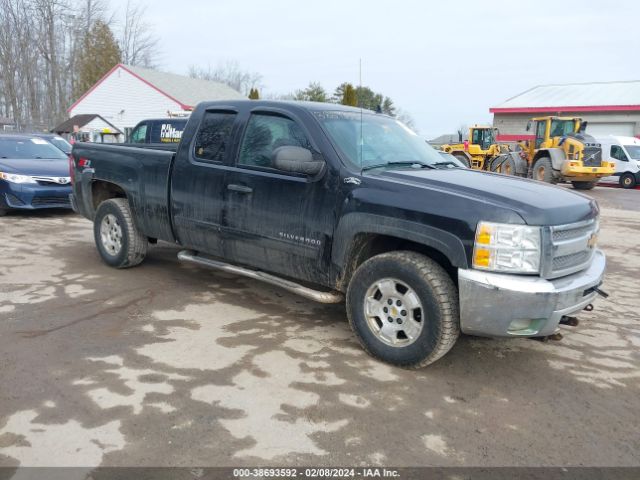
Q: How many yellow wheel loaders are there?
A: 2